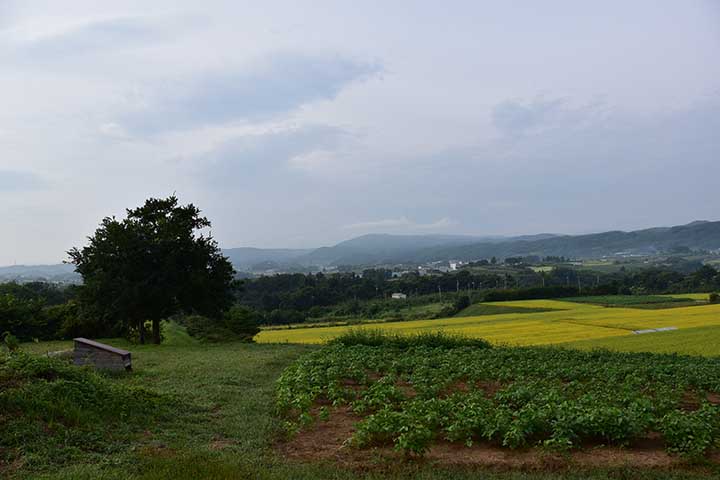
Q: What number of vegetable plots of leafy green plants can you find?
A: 1